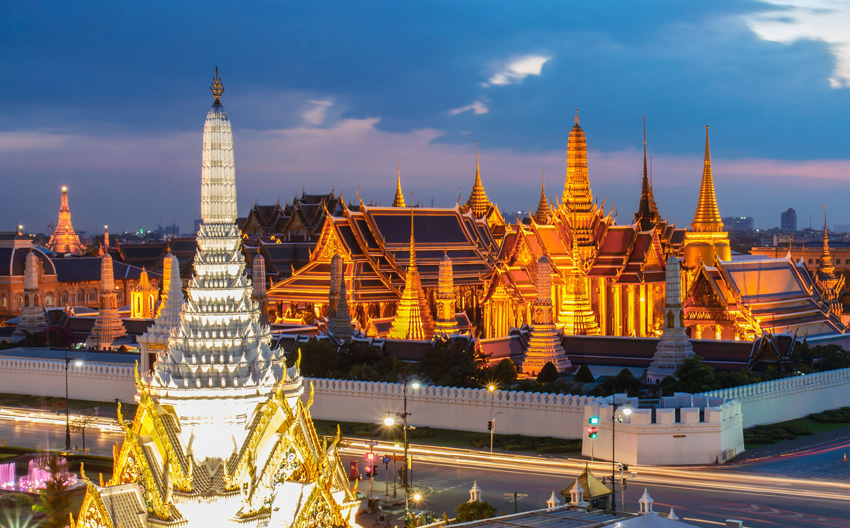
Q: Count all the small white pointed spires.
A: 5